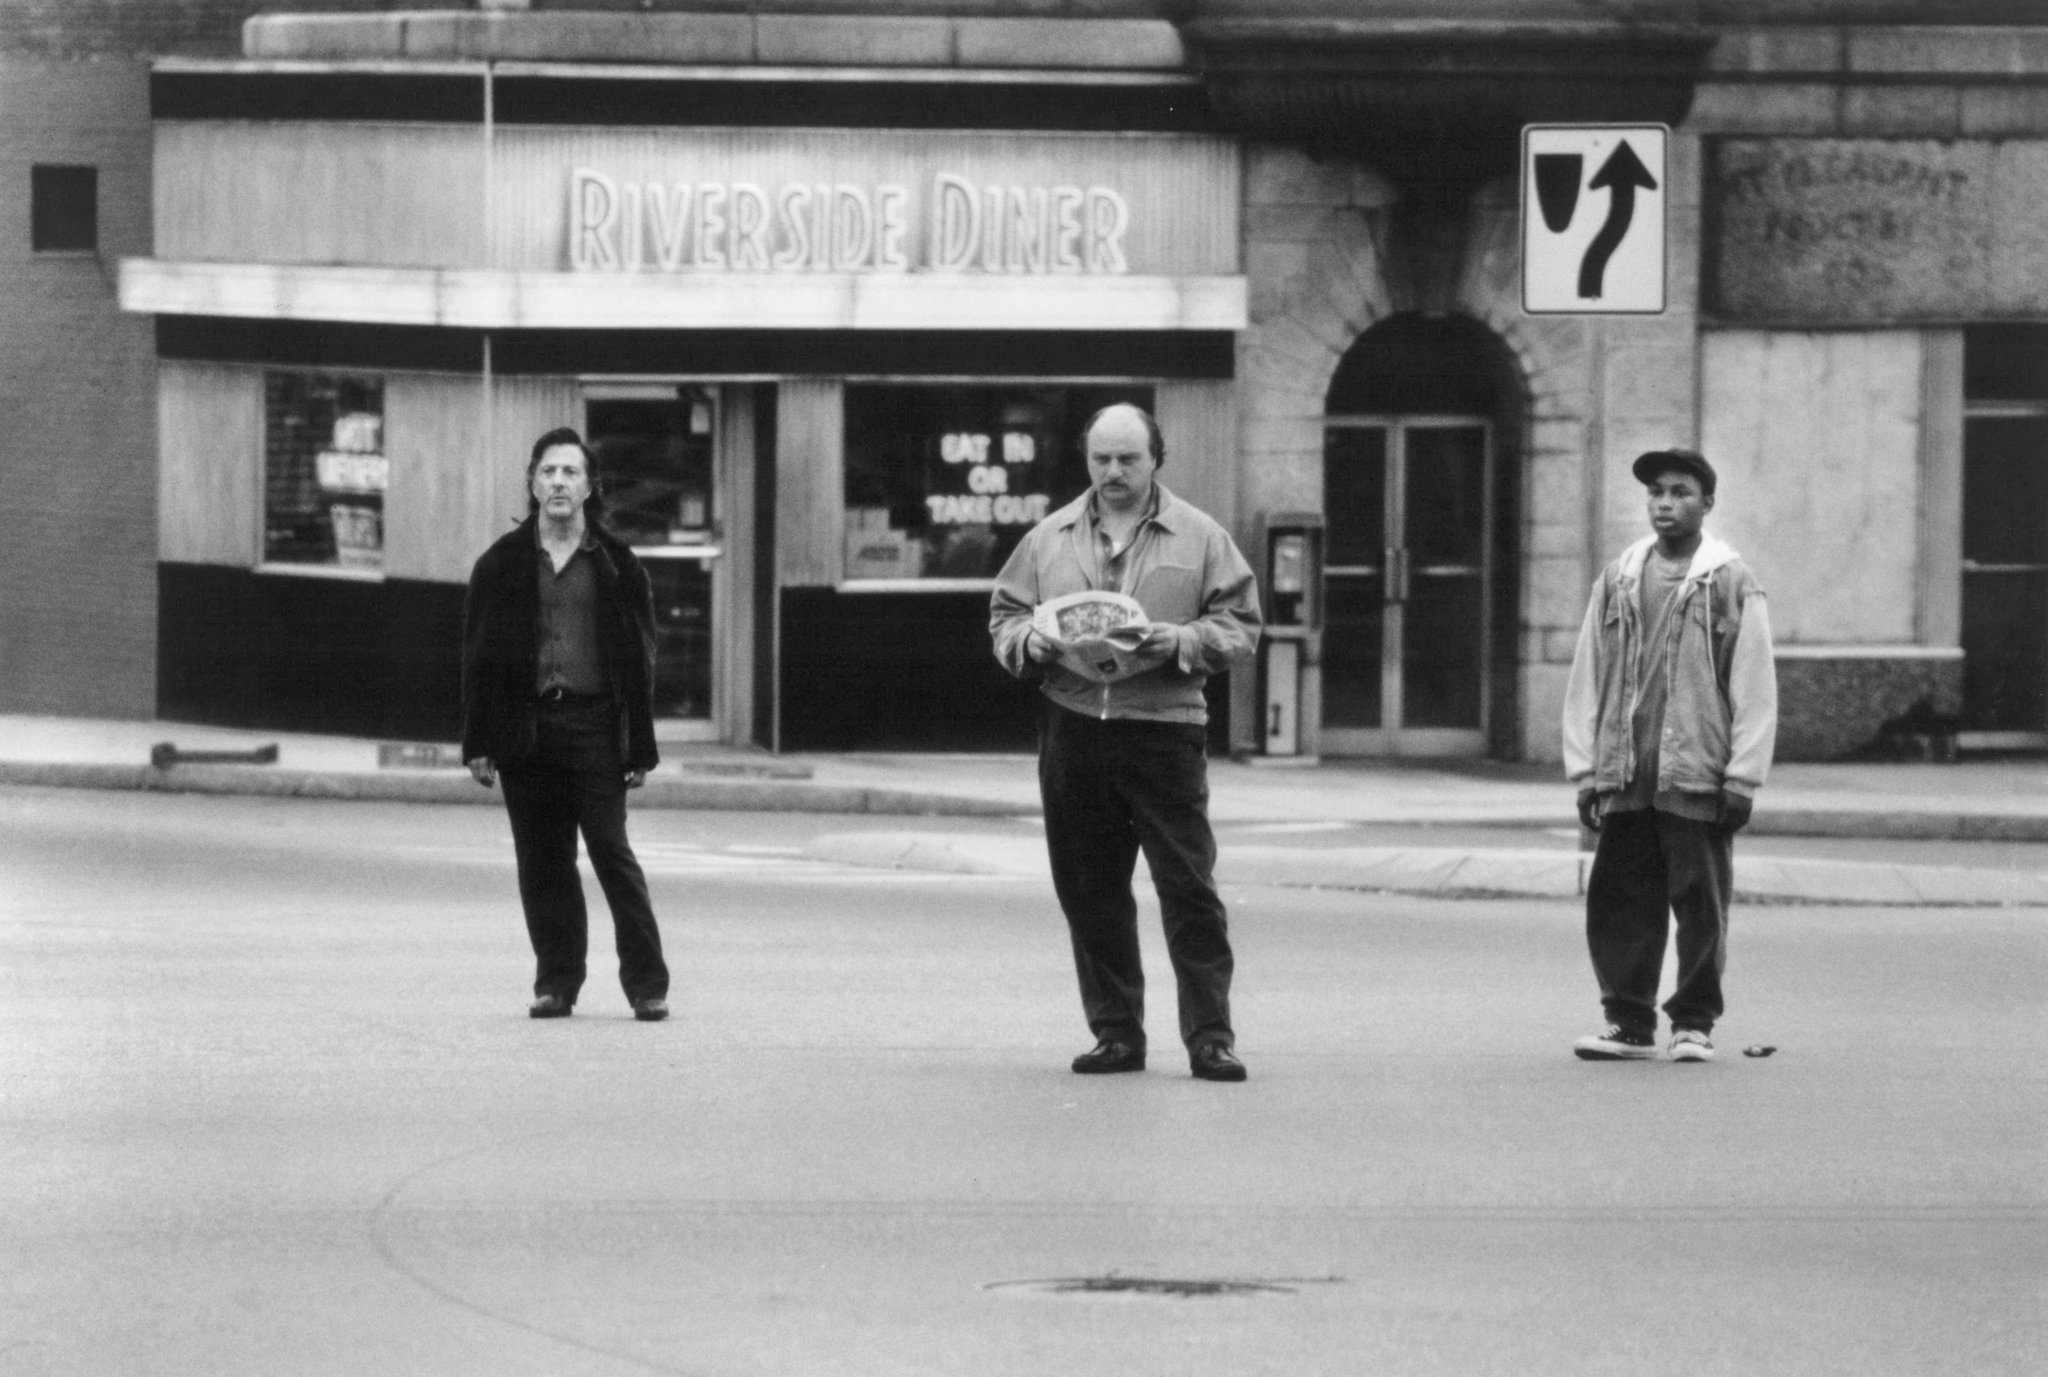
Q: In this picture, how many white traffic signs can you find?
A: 1